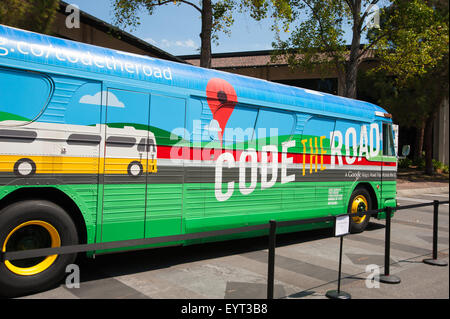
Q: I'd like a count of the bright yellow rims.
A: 2